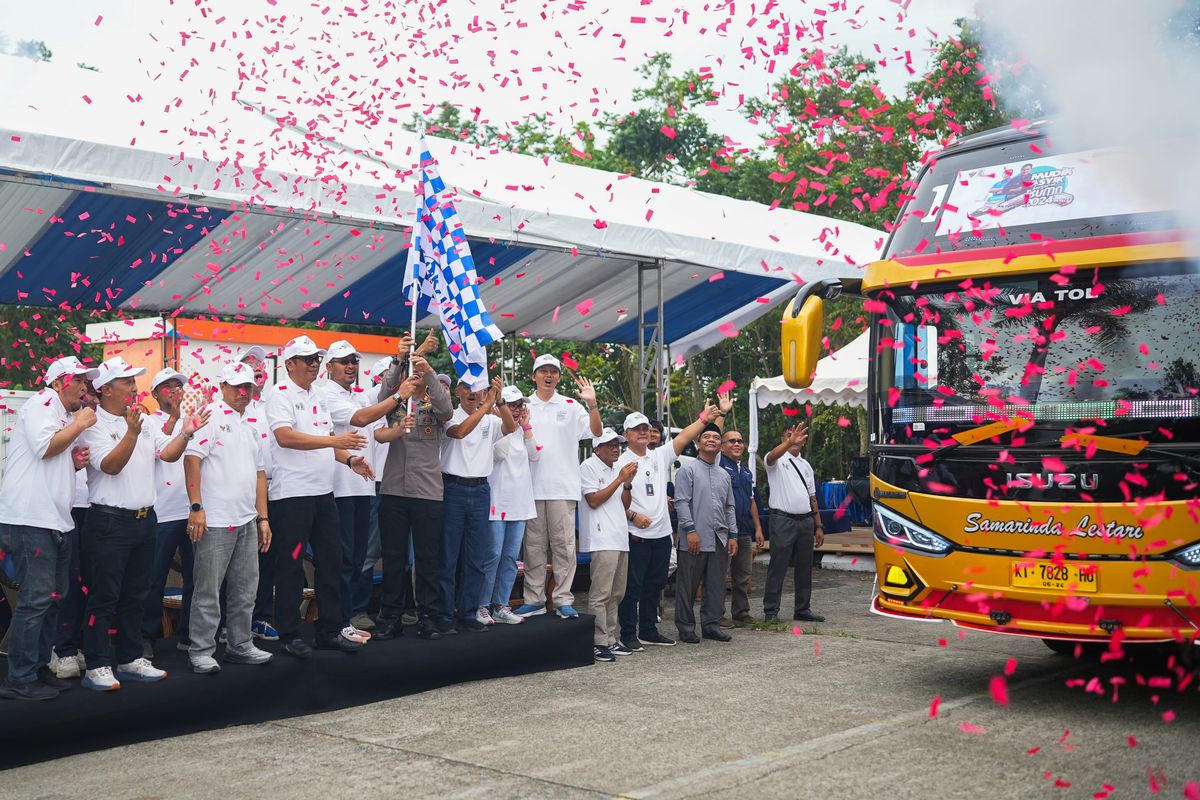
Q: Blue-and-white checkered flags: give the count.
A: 1